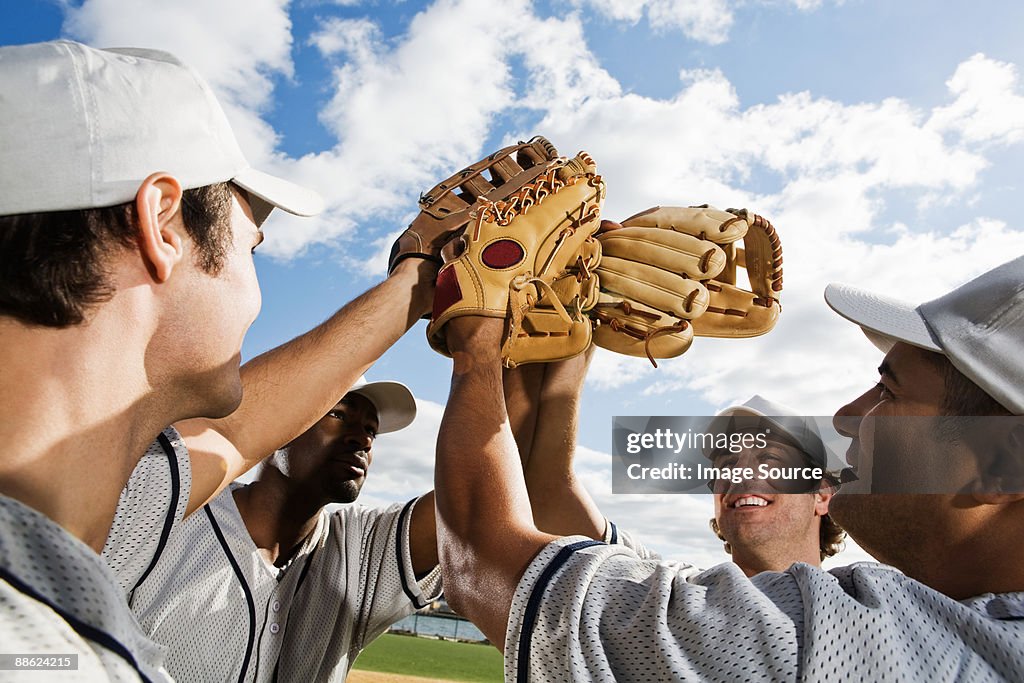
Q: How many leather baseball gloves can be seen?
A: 3